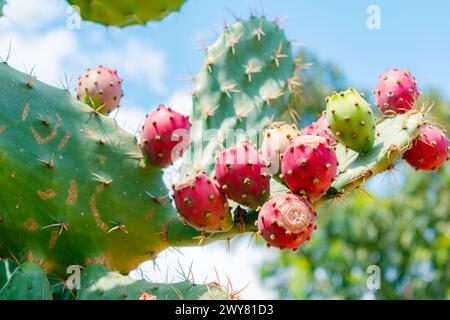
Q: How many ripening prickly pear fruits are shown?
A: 11